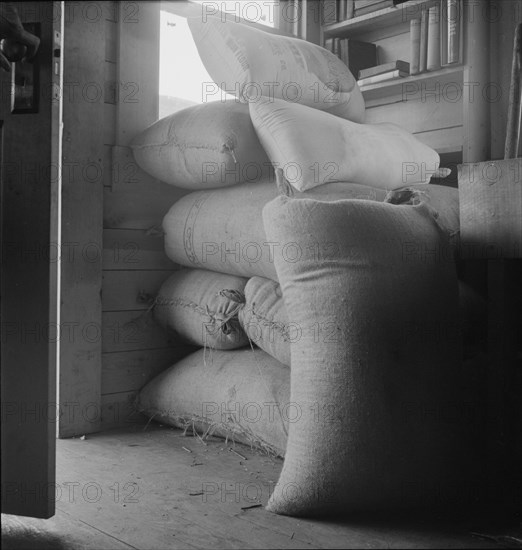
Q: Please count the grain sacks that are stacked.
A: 8